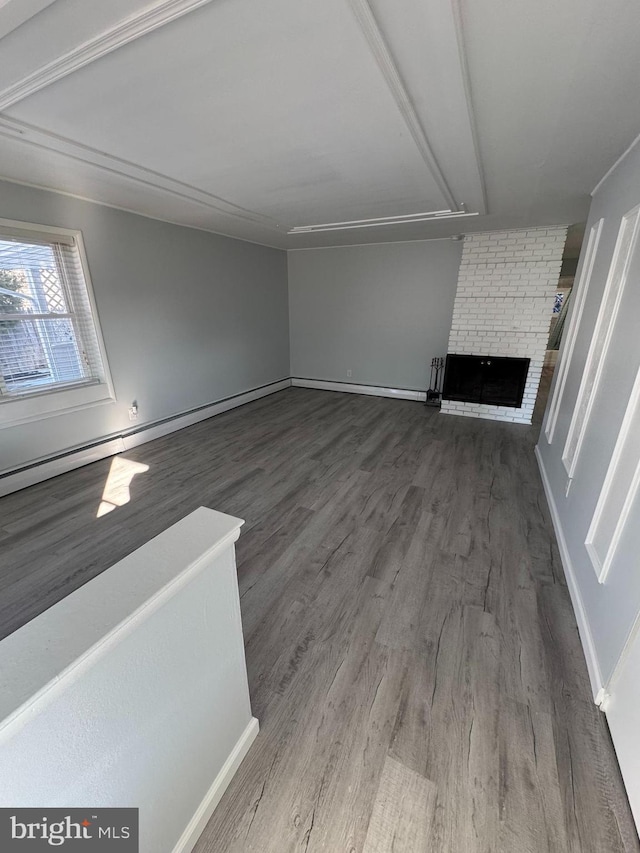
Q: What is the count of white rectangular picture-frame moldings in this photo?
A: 3